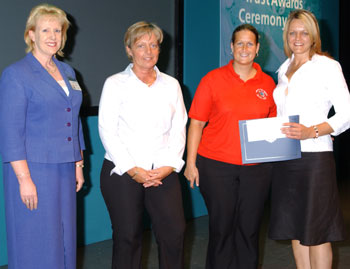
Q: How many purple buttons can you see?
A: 3